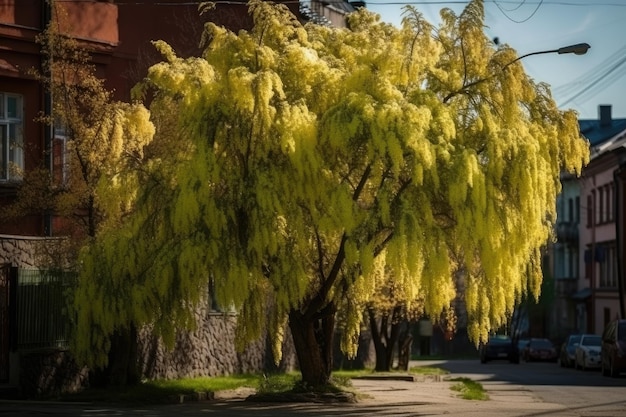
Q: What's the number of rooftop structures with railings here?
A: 0